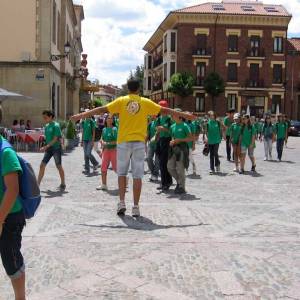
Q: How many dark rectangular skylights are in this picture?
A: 3